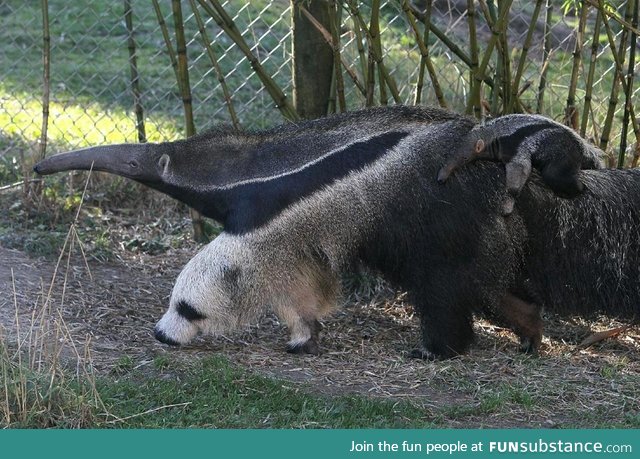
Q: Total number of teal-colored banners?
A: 1